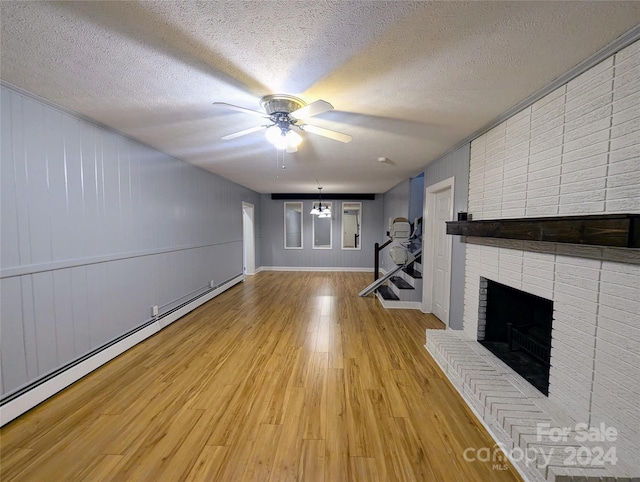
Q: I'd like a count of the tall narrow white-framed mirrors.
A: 3